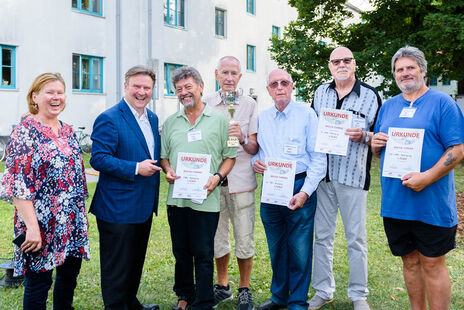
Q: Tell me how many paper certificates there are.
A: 4